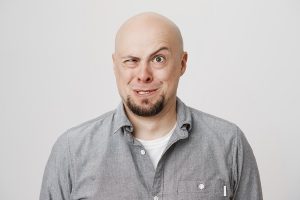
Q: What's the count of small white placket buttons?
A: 2